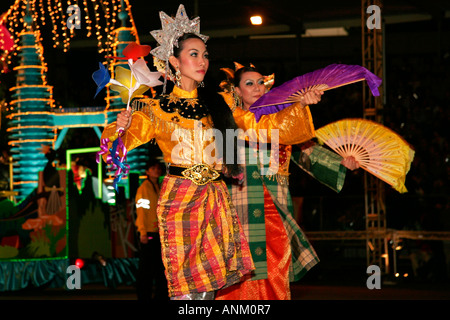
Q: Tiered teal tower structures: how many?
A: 2